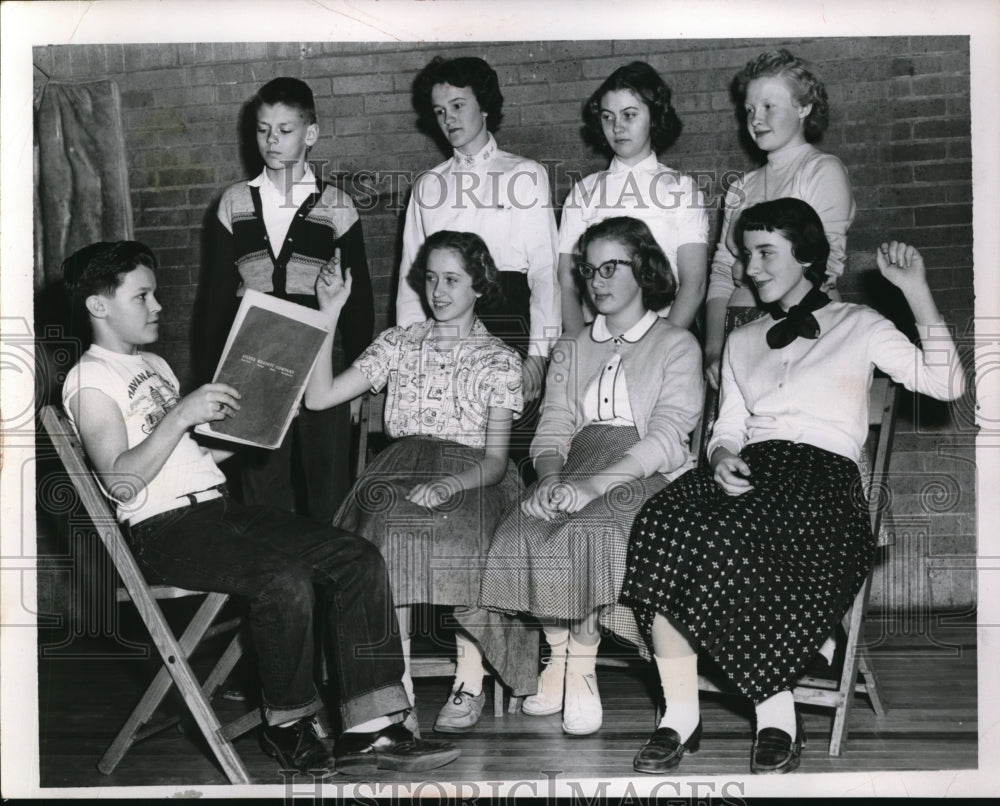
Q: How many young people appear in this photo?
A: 8